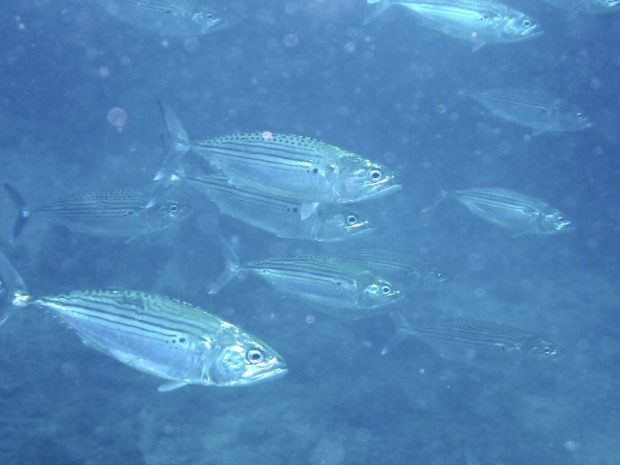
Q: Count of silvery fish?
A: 12